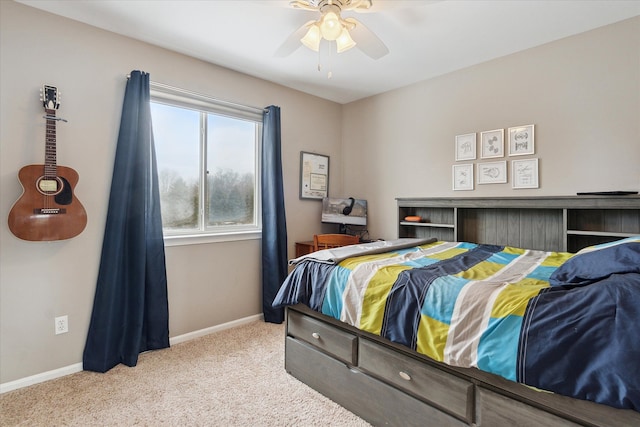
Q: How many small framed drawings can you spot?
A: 6